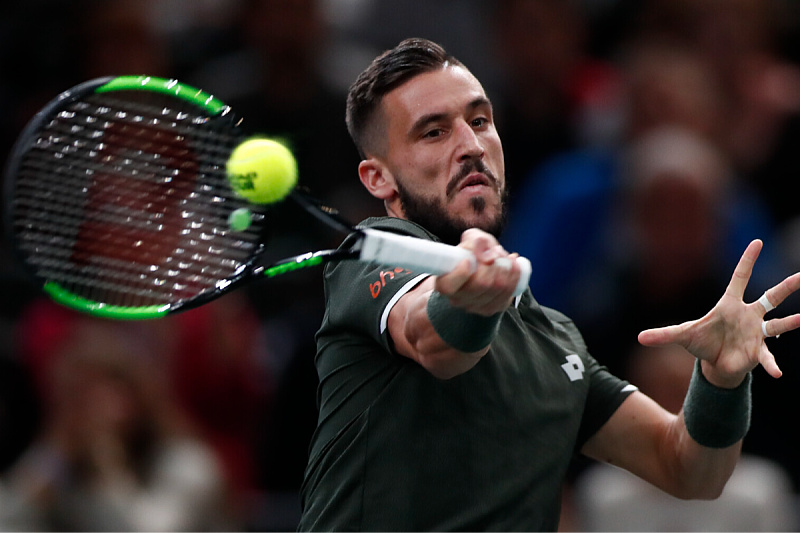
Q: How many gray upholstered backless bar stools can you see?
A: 0